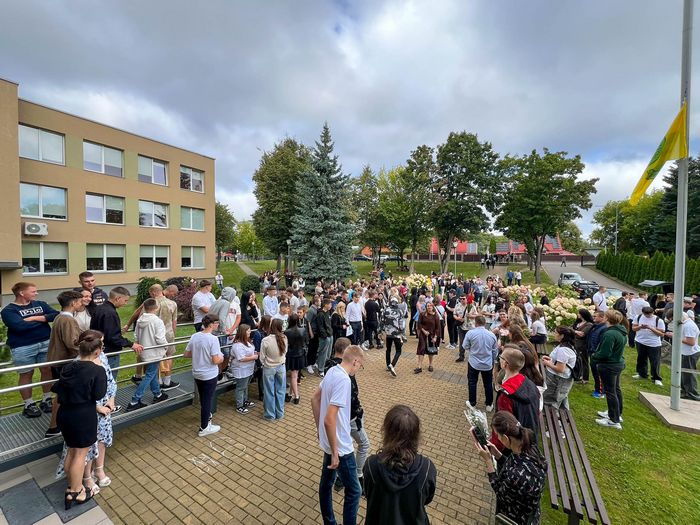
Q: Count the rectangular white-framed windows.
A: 12